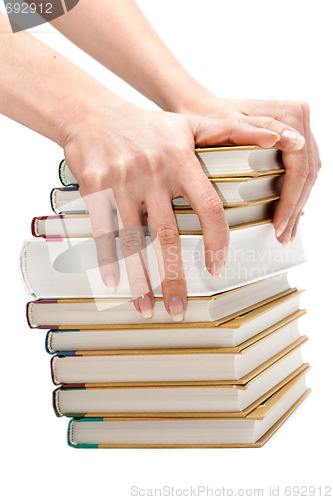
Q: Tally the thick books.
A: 1